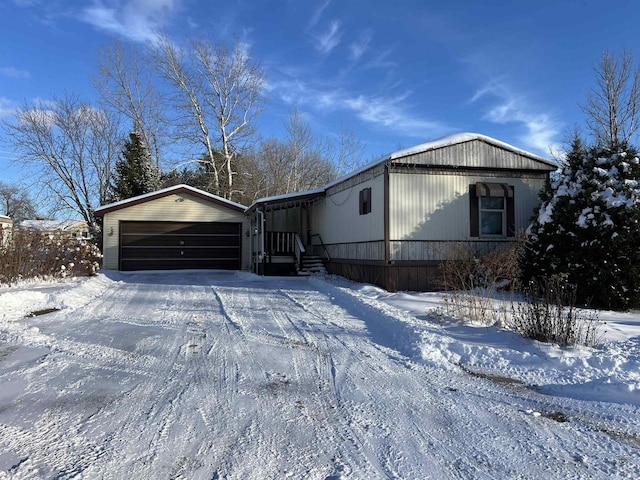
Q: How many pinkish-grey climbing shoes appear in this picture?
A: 0